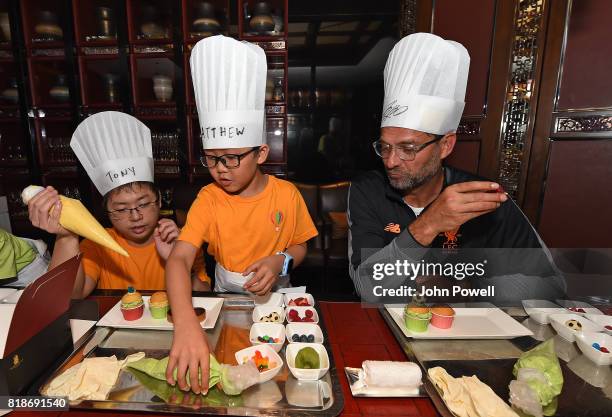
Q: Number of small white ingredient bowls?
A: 13